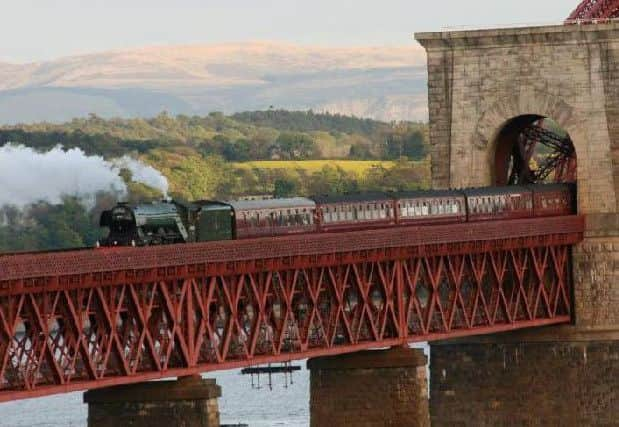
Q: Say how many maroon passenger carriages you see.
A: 5